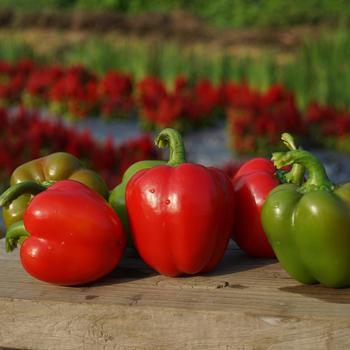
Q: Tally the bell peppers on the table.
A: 6